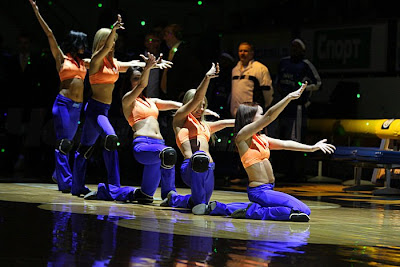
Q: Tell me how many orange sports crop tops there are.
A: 5